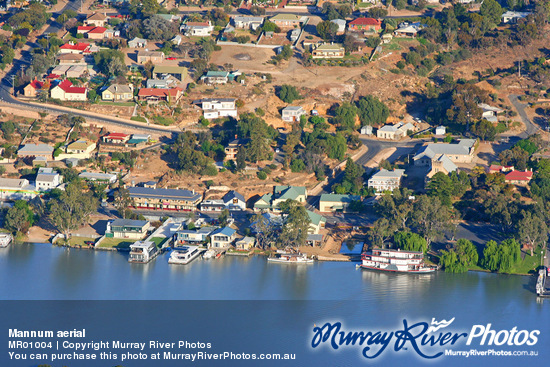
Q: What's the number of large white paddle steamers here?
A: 1